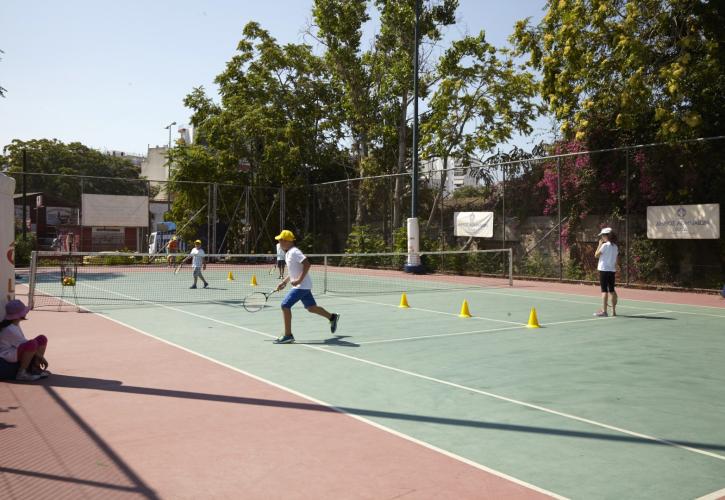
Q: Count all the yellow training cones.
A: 5